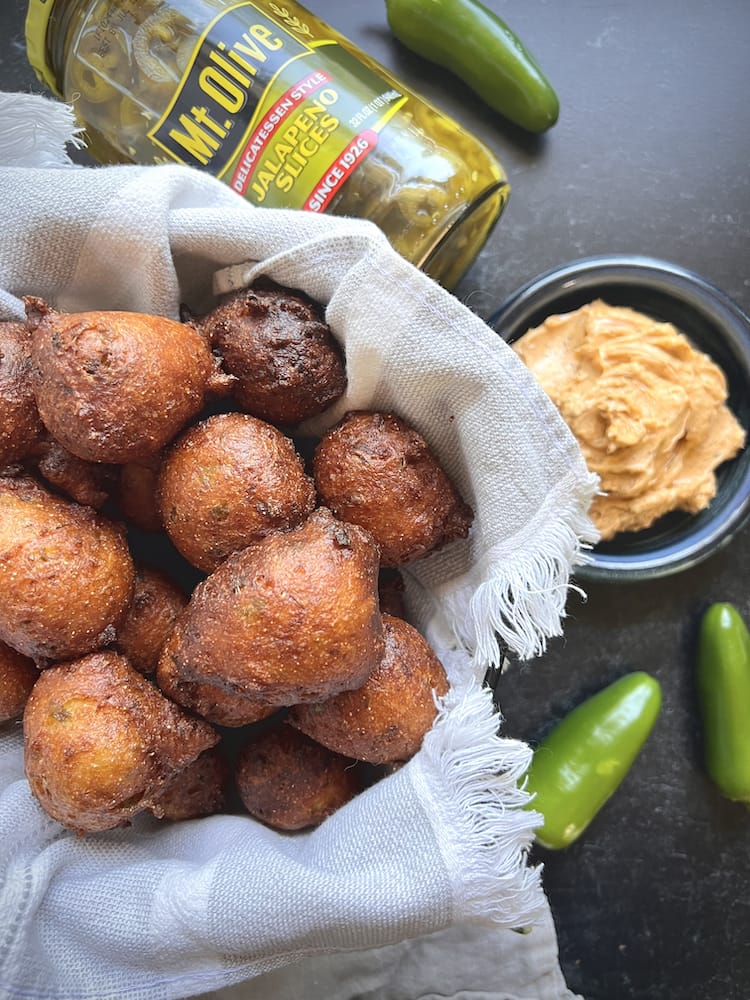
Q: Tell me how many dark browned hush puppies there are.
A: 1